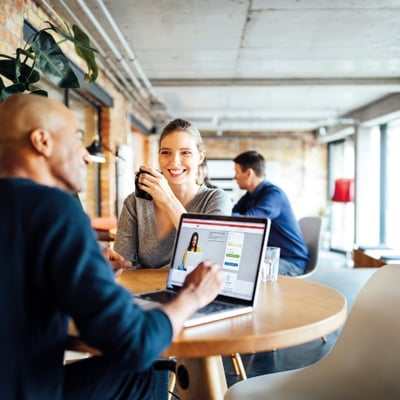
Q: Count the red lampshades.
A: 1